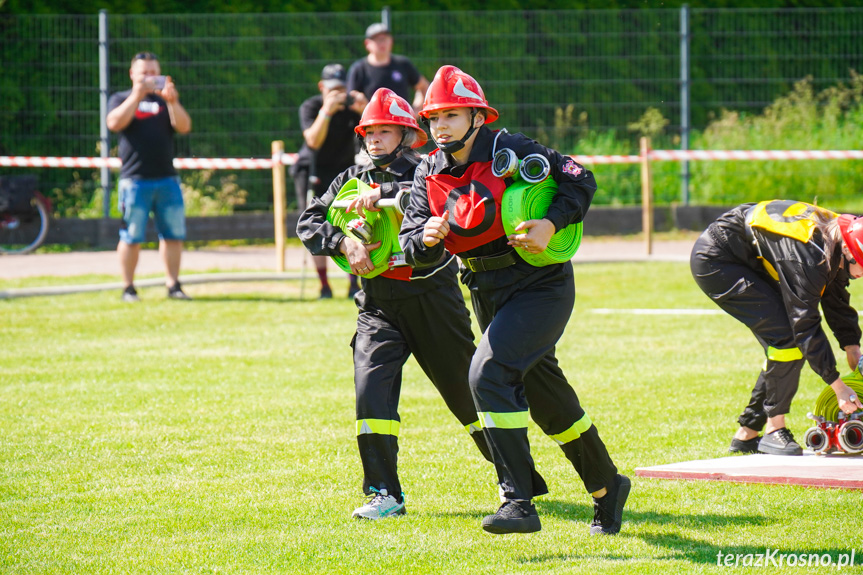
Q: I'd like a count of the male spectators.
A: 3